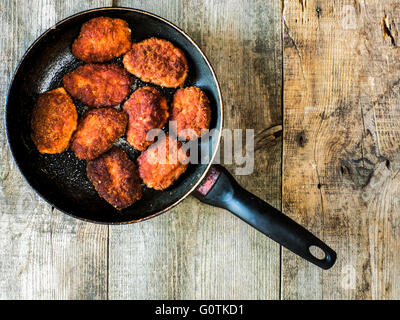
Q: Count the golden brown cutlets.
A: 9